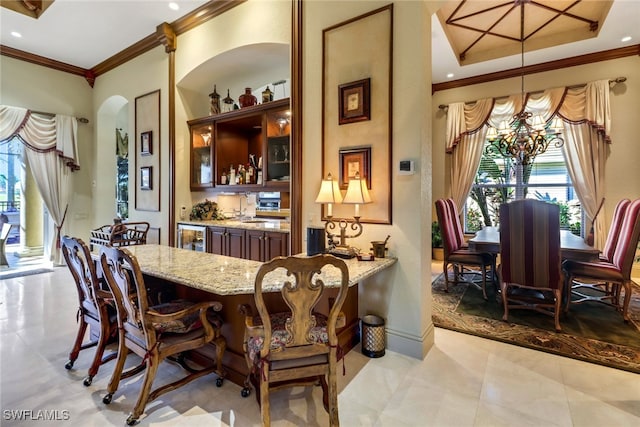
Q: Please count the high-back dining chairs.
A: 5